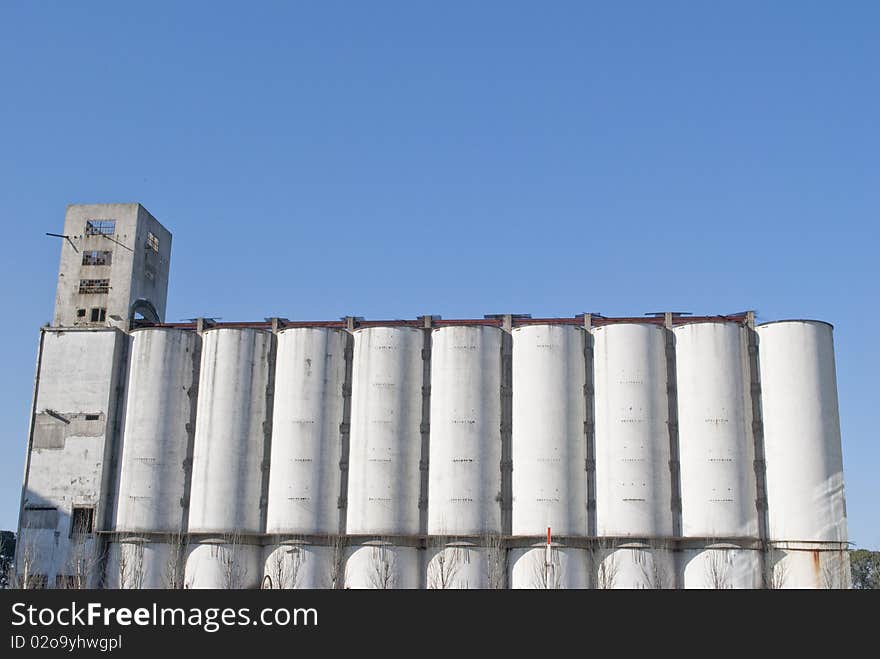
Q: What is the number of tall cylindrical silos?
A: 9